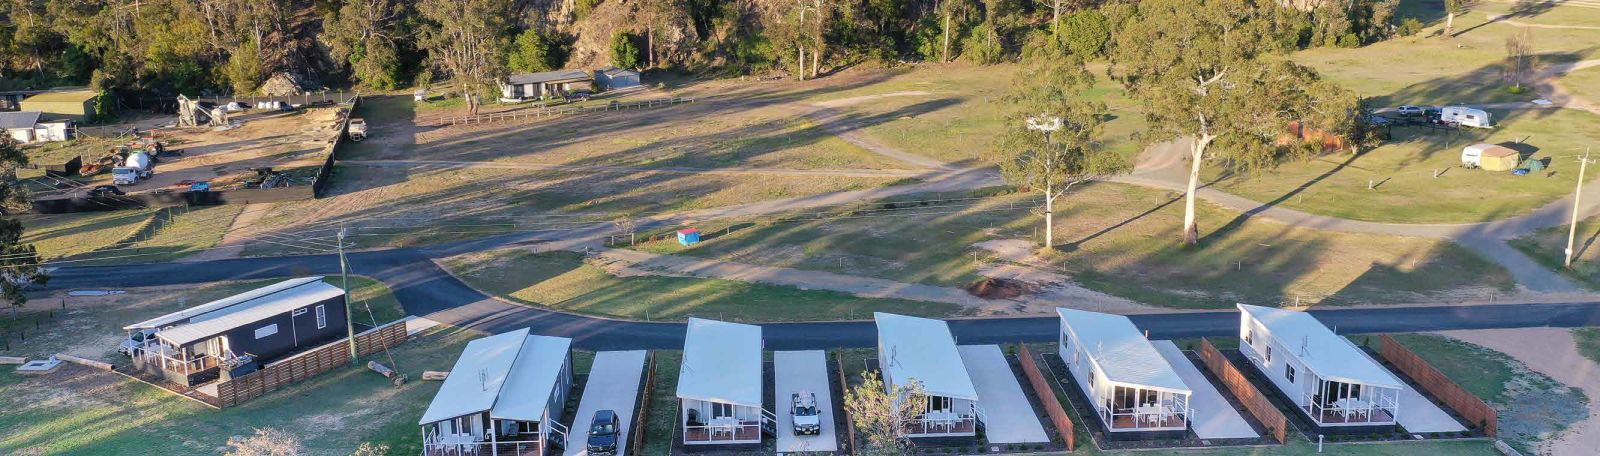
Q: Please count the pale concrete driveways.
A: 5